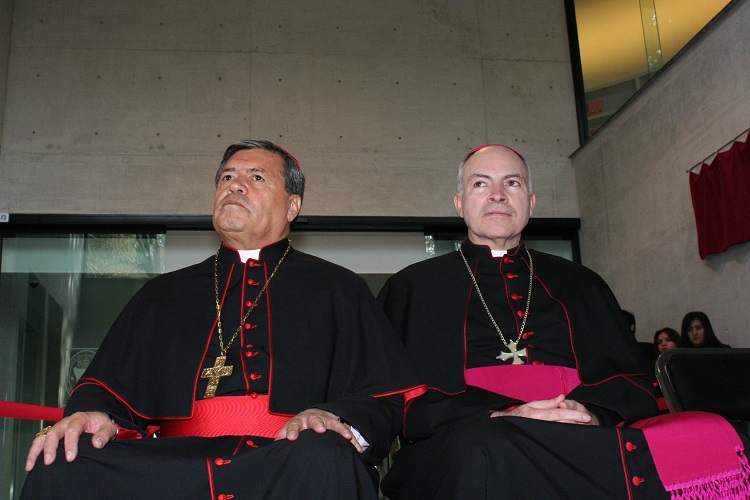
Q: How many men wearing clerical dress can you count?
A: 2